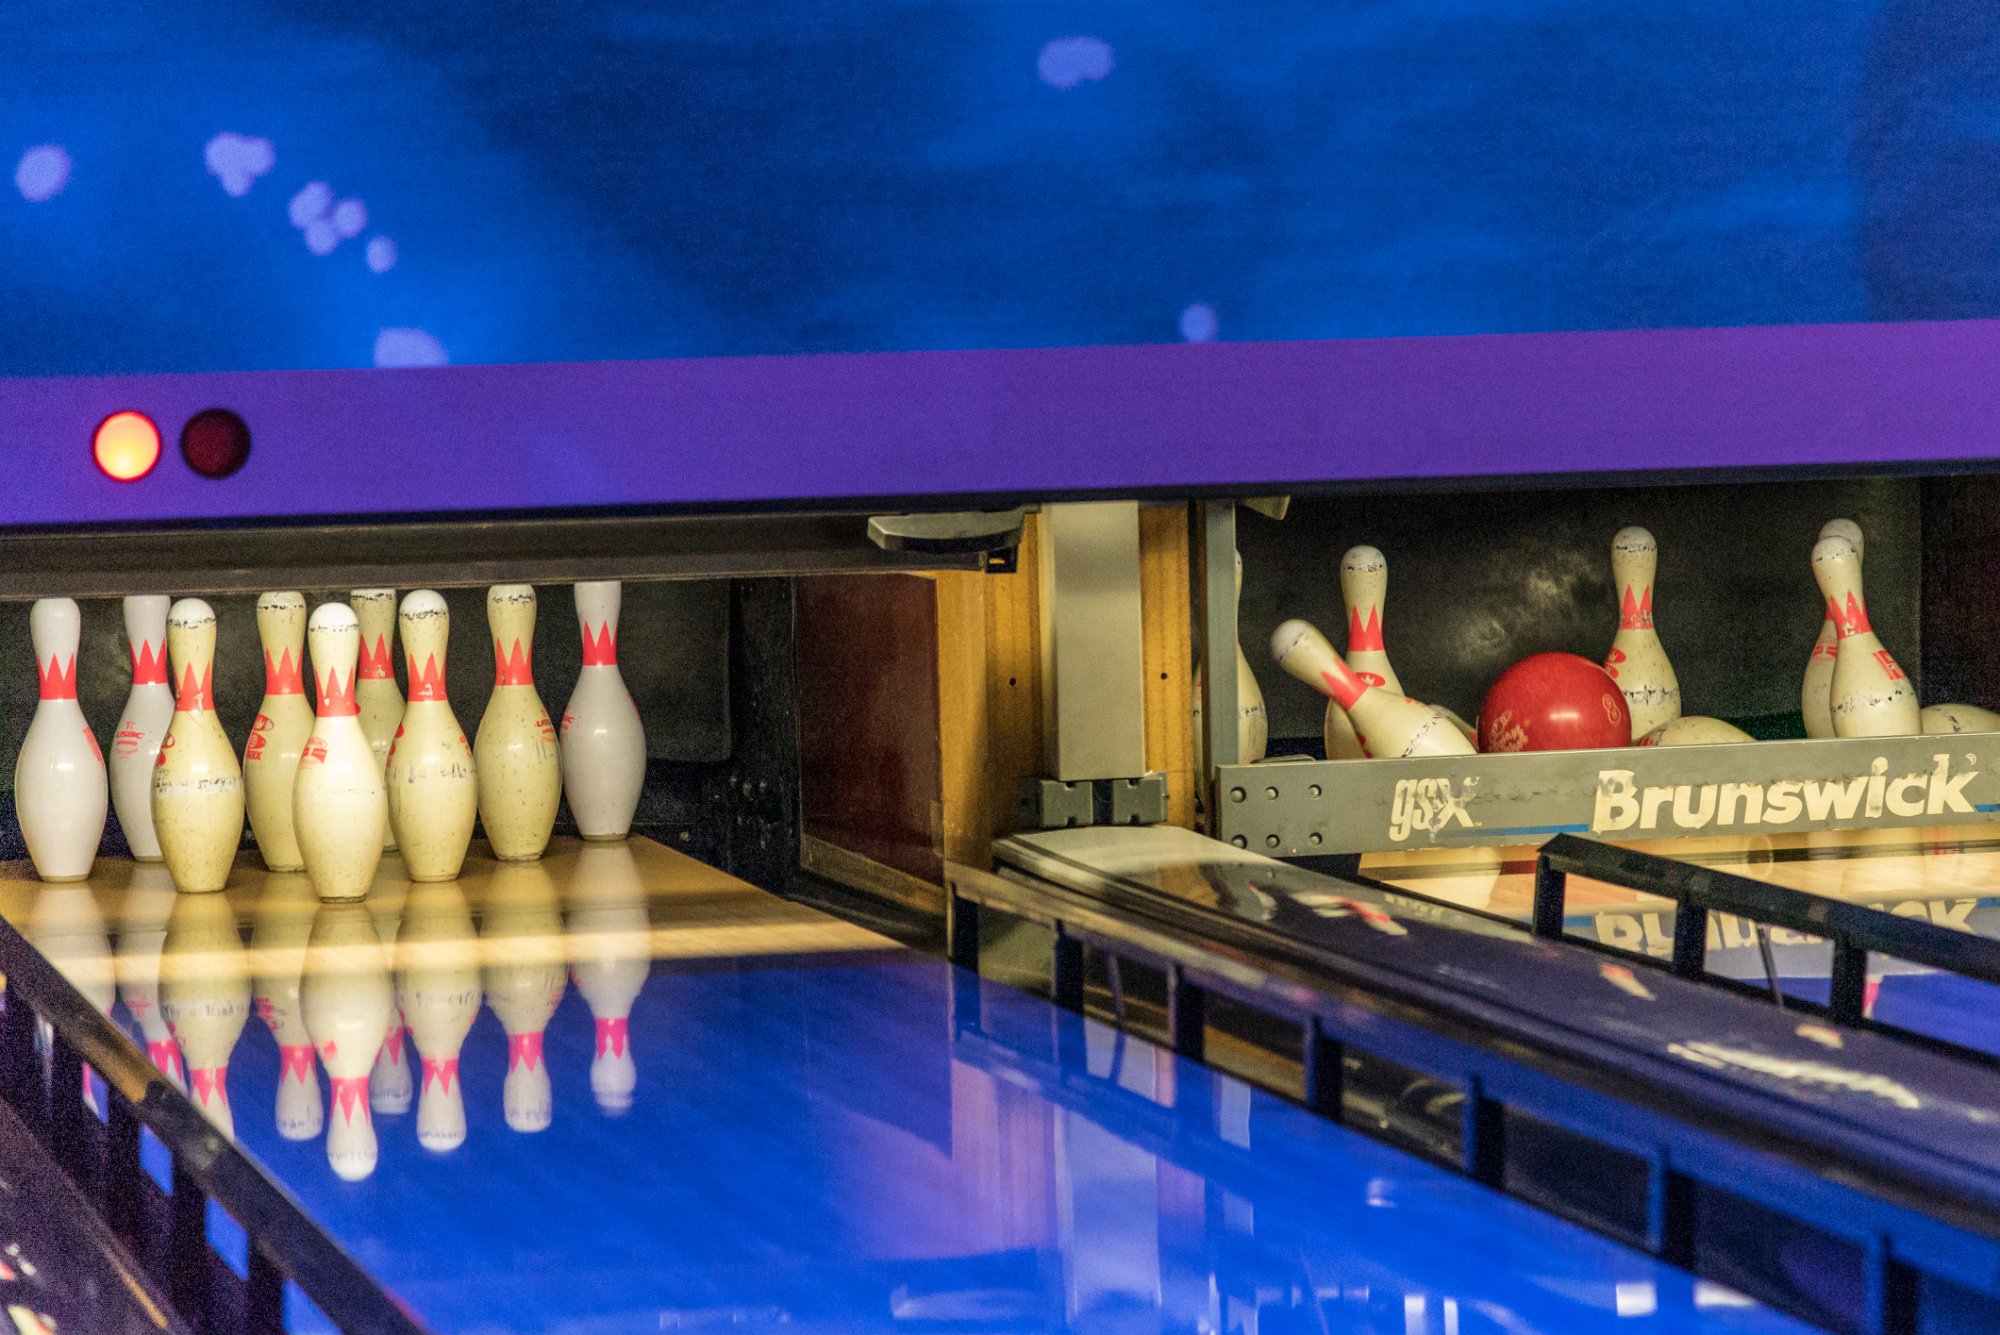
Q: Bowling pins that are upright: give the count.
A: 14